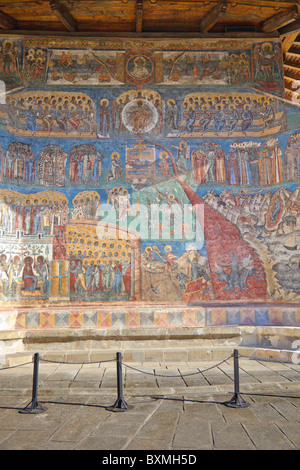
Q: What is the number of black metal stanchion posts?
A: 3